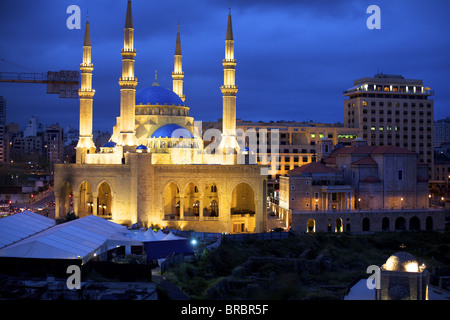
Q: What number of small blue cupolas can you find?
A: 3